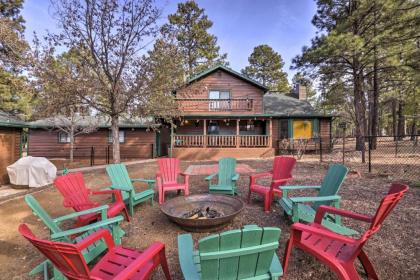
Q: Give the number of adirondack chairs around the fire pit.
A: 10